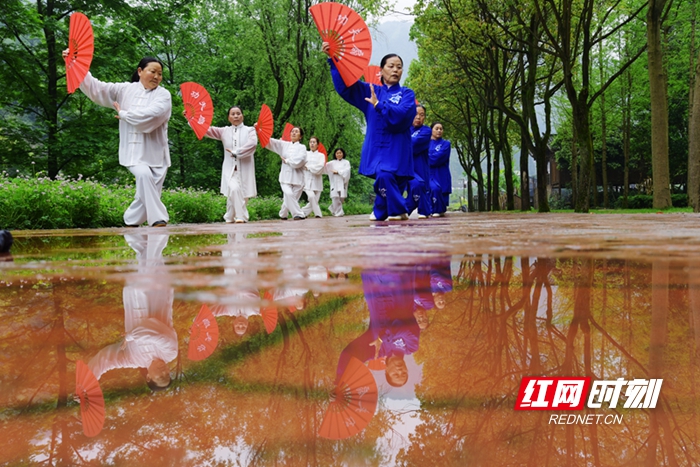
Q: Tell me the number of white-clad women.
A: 5